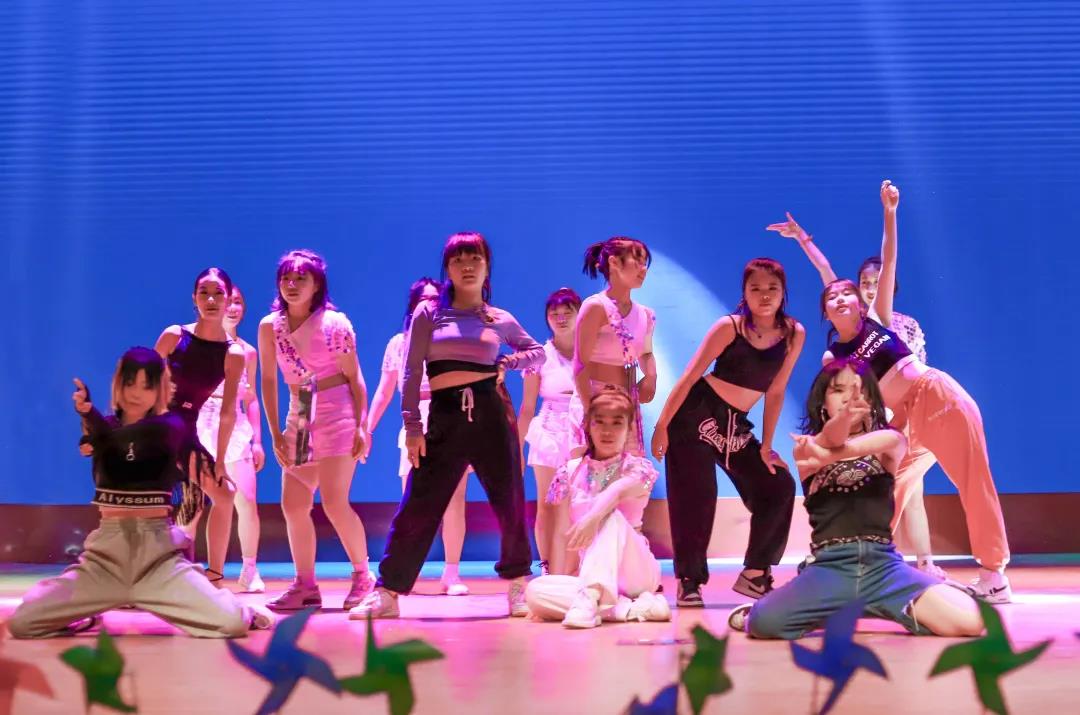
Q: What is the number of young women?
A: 13